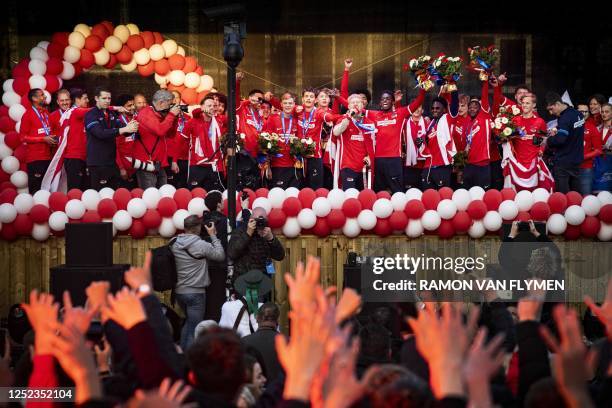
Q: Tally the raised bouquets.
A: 3